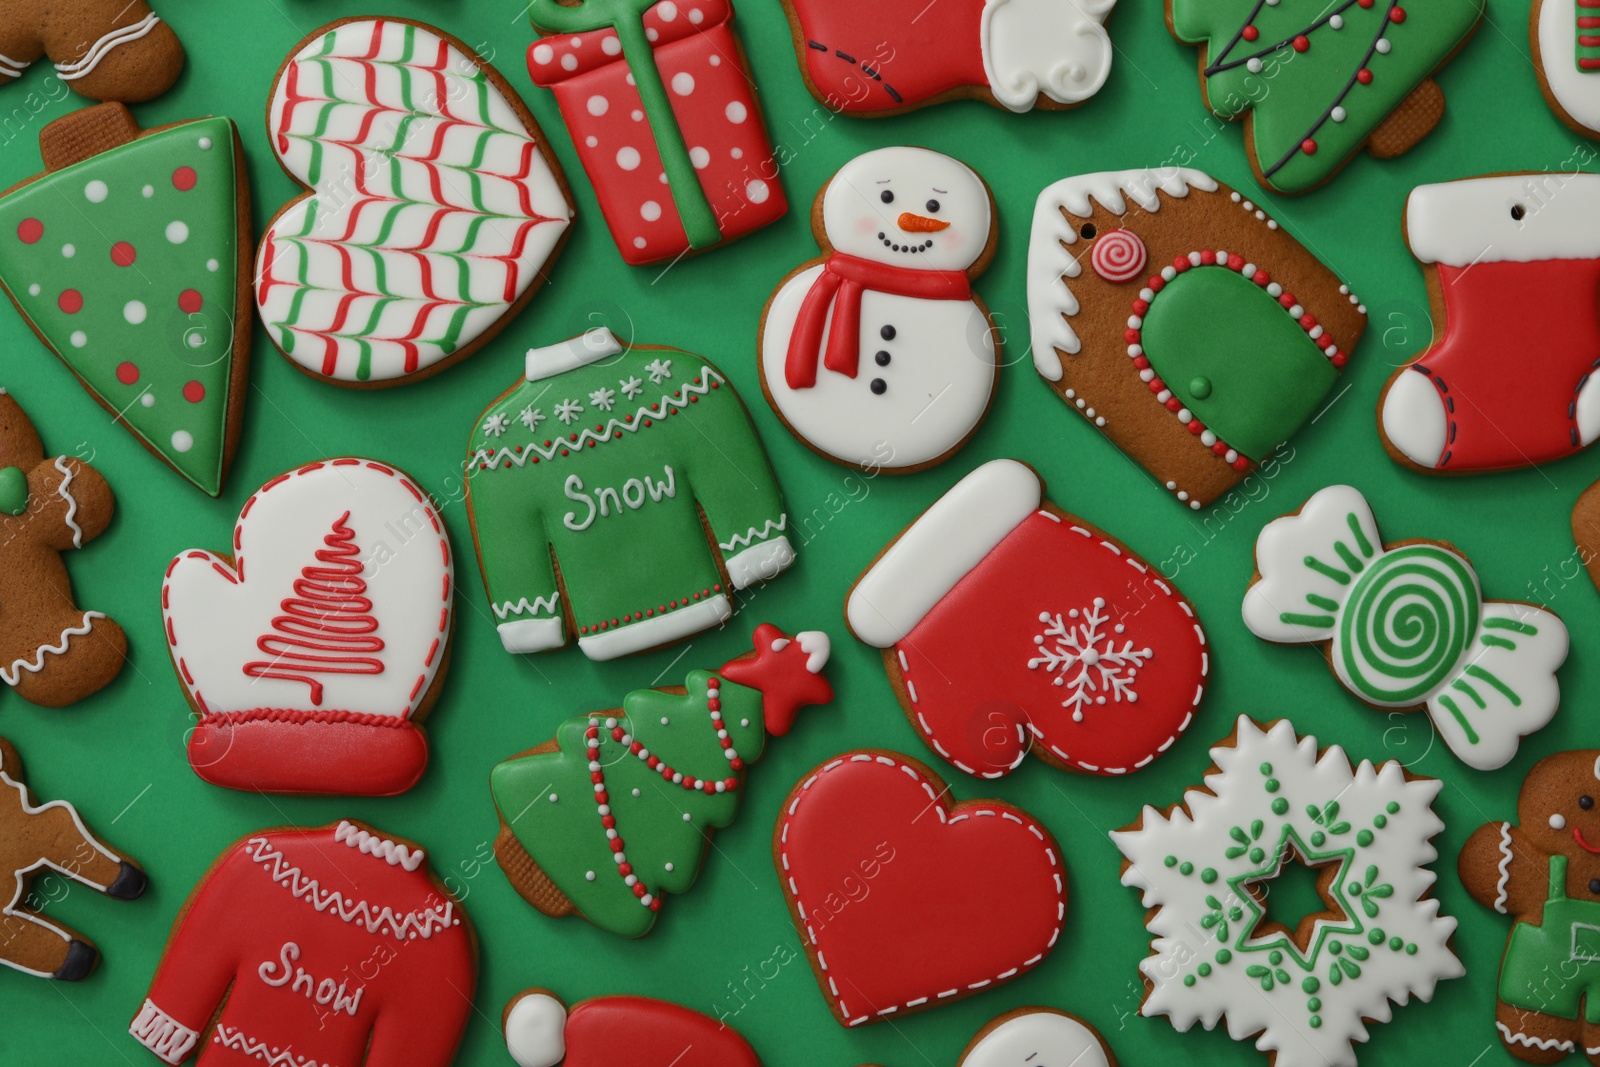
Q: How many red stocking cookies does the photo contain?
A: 2